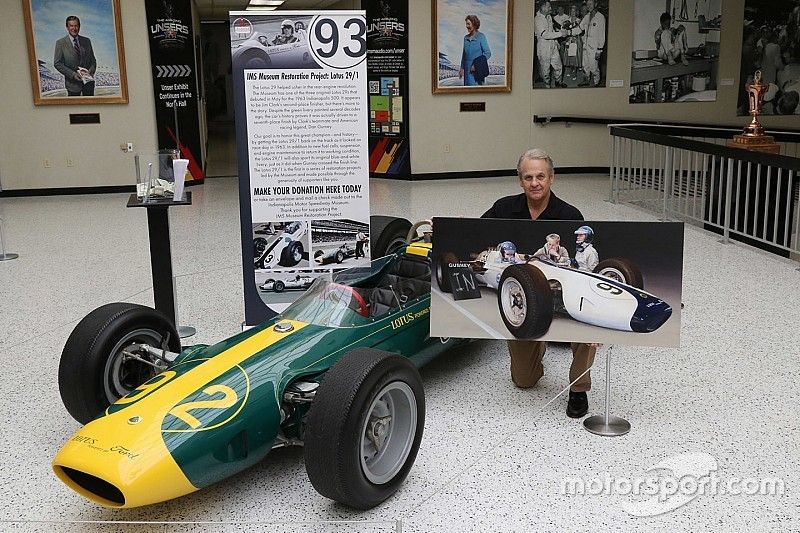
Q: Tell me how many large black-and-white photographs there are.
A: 3